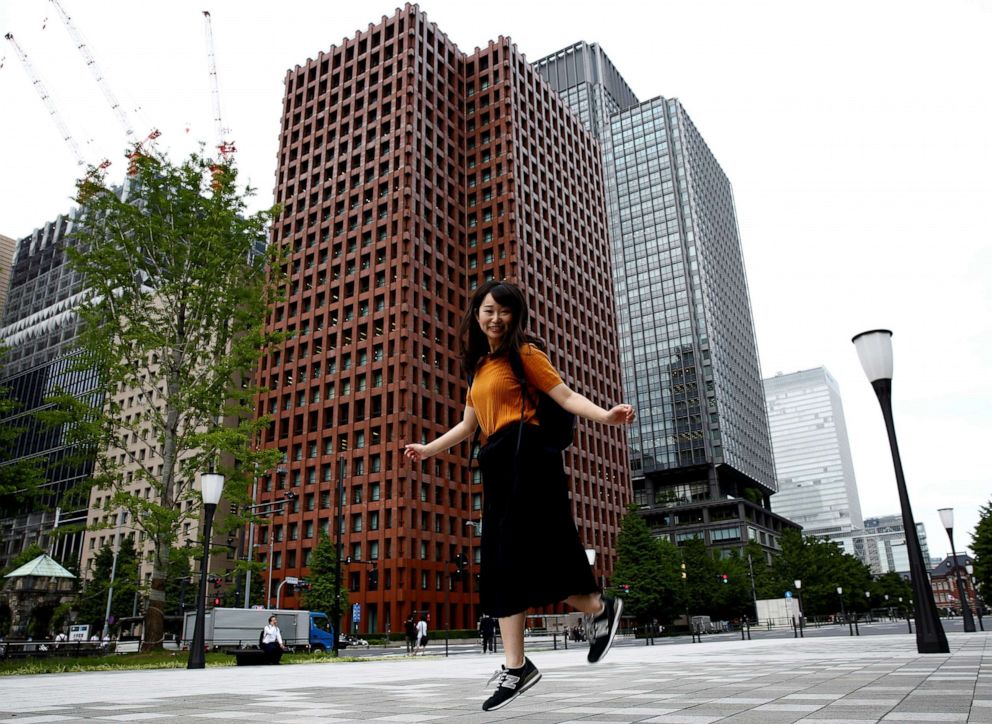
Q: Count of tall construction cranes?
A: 3